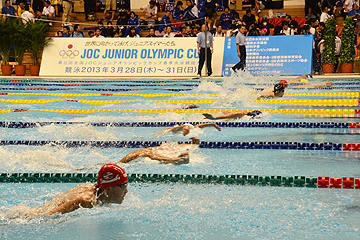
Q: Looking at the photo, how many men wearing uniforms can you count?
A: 2